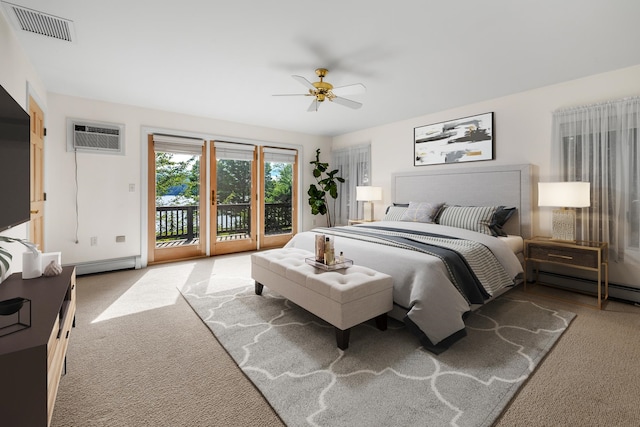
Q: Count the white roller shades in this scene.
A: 3